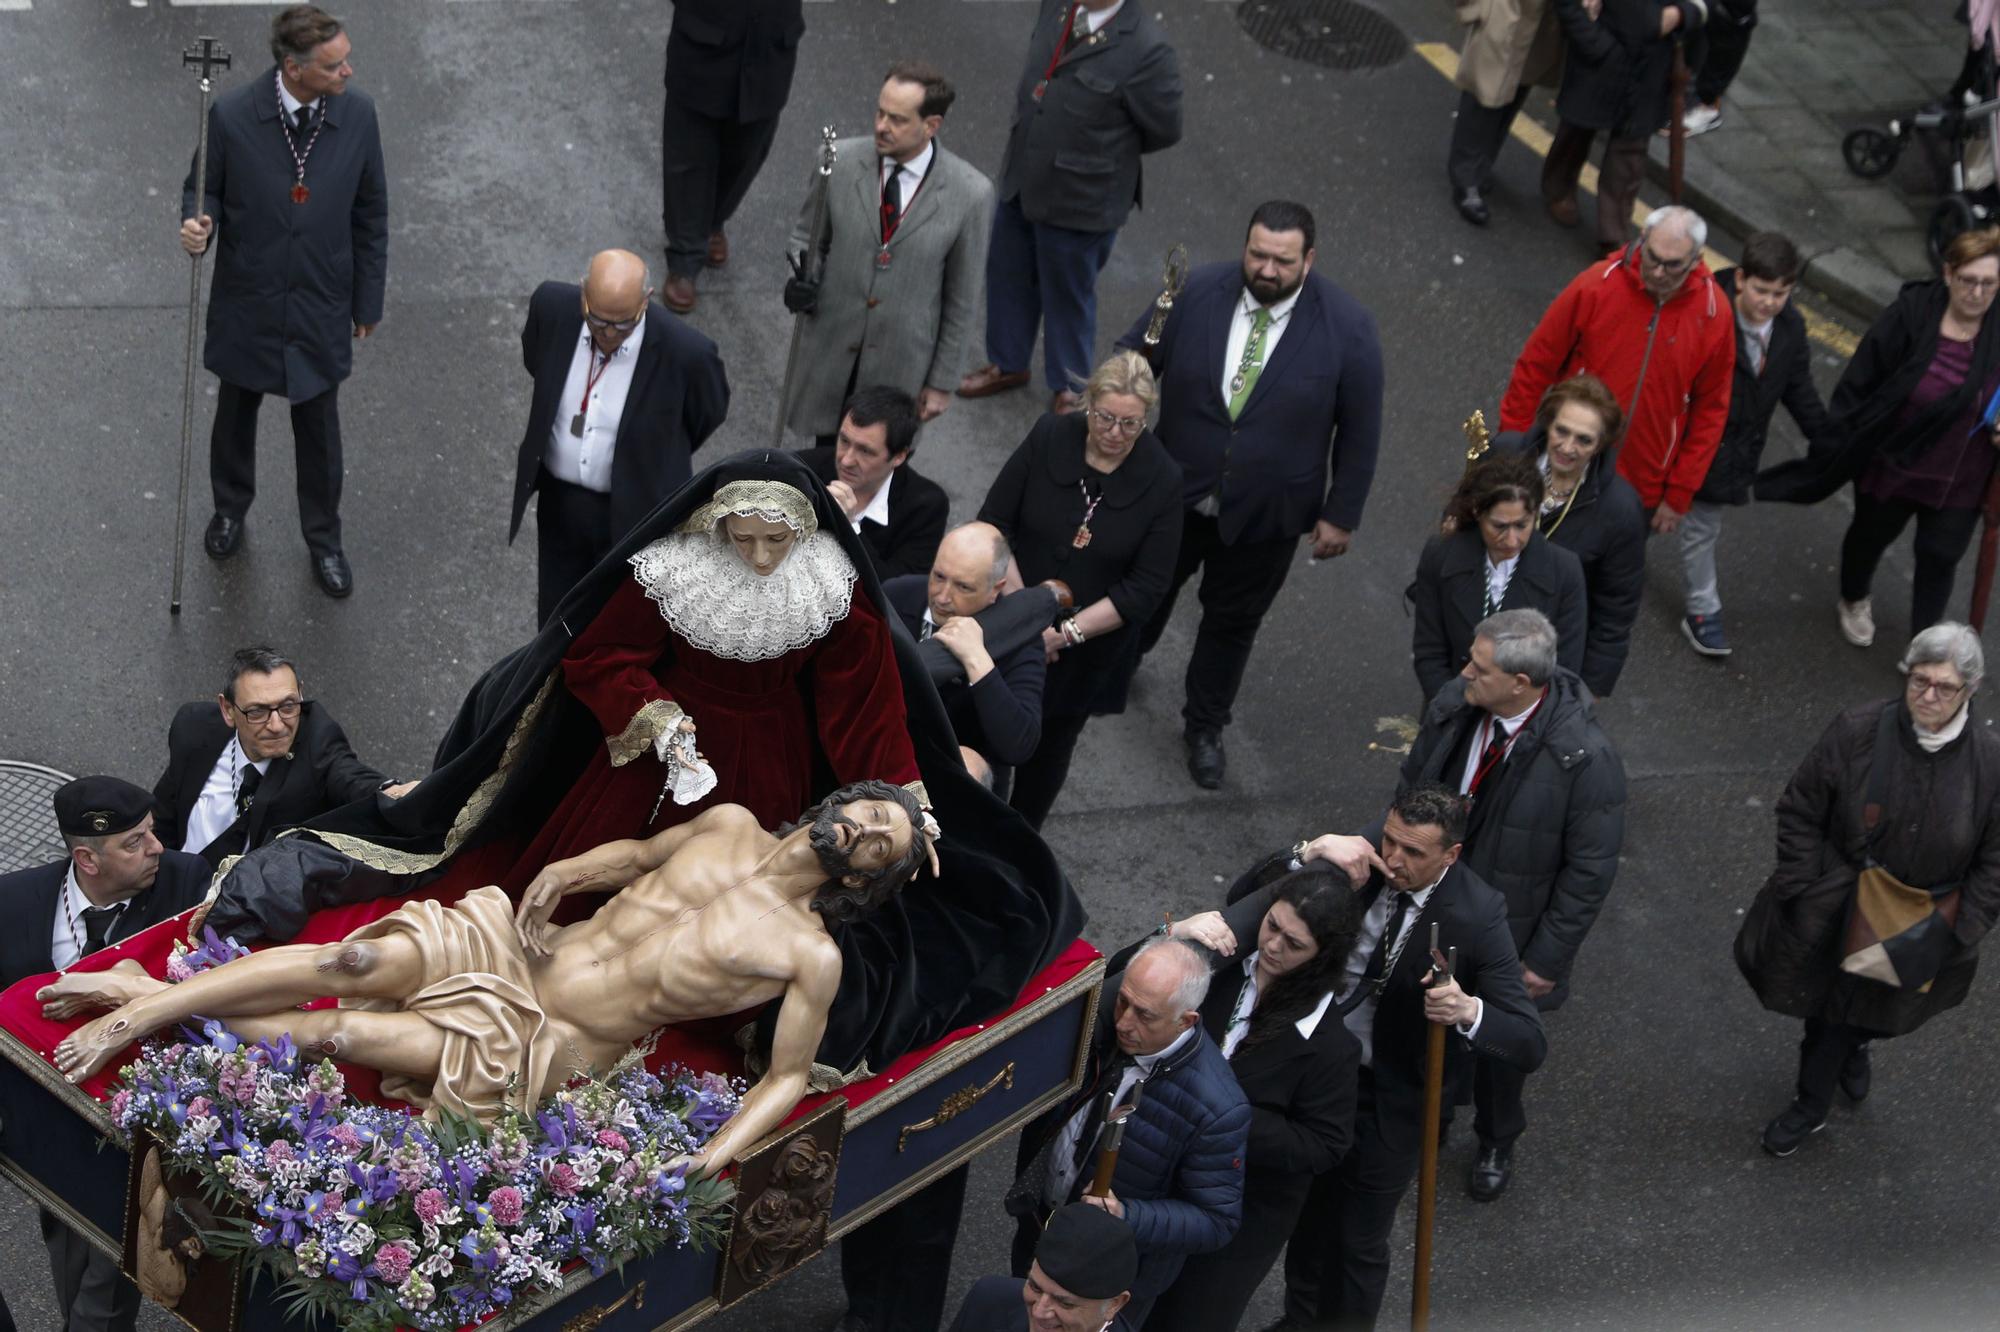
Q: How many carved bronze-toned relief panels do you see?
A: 2